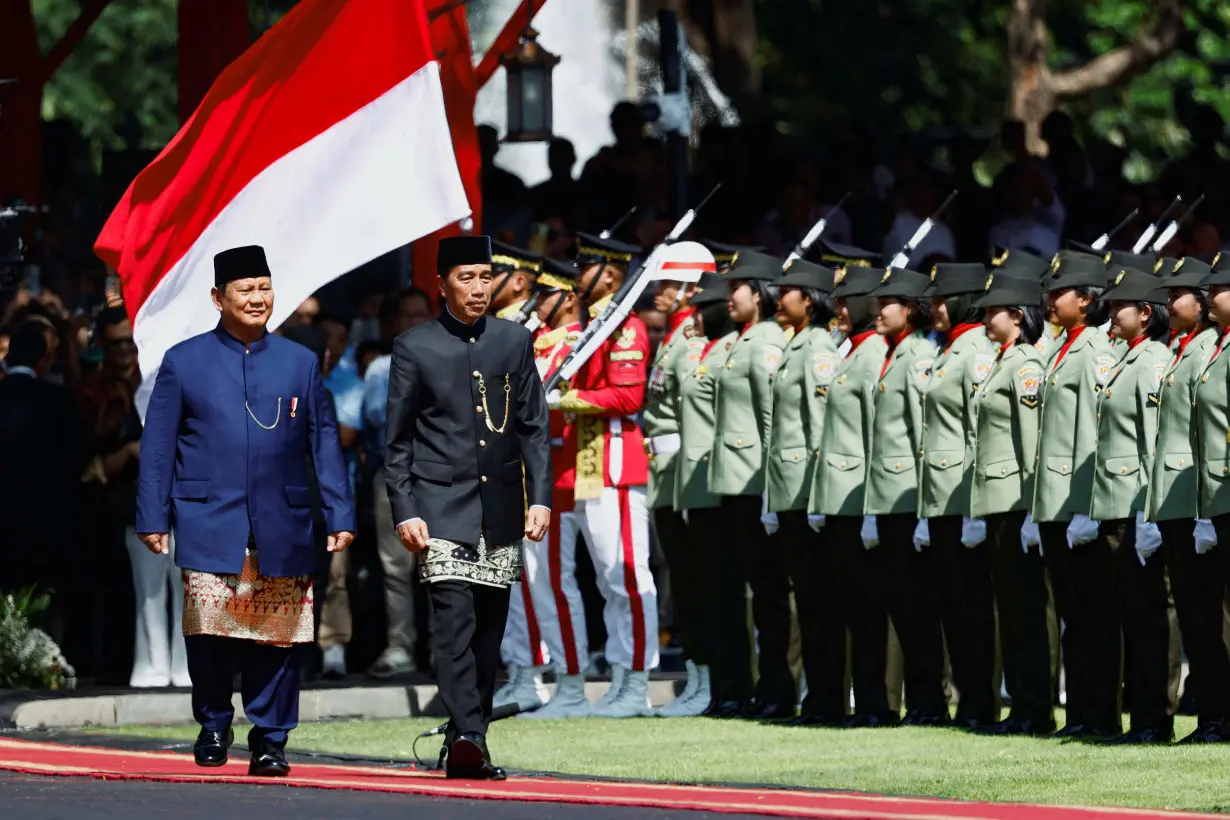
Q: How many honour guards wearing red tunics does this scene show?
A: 3